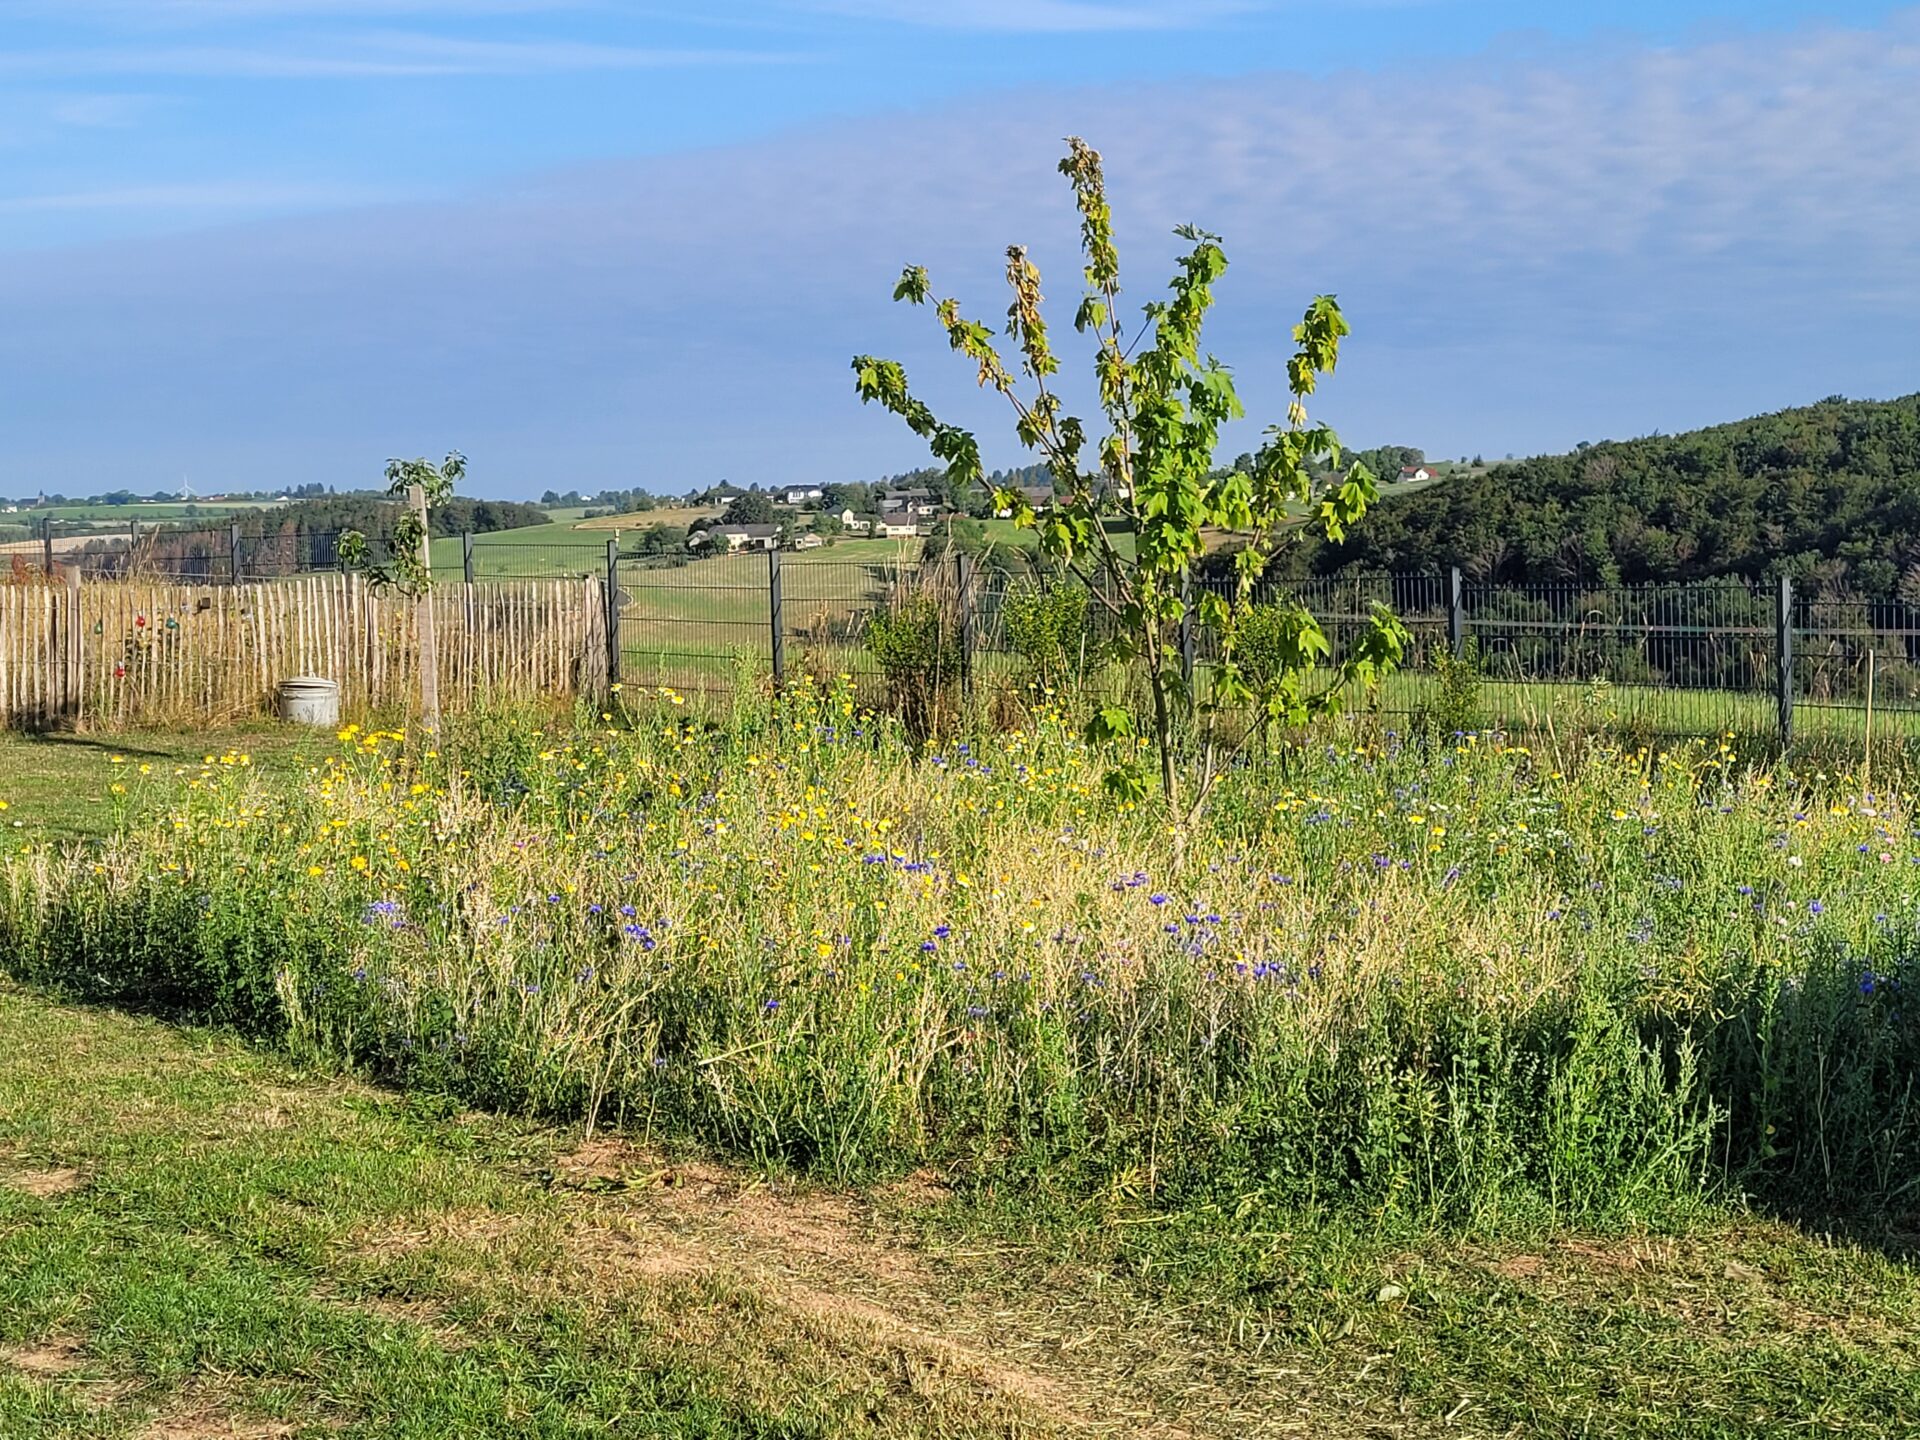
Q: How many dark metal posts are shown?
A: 11